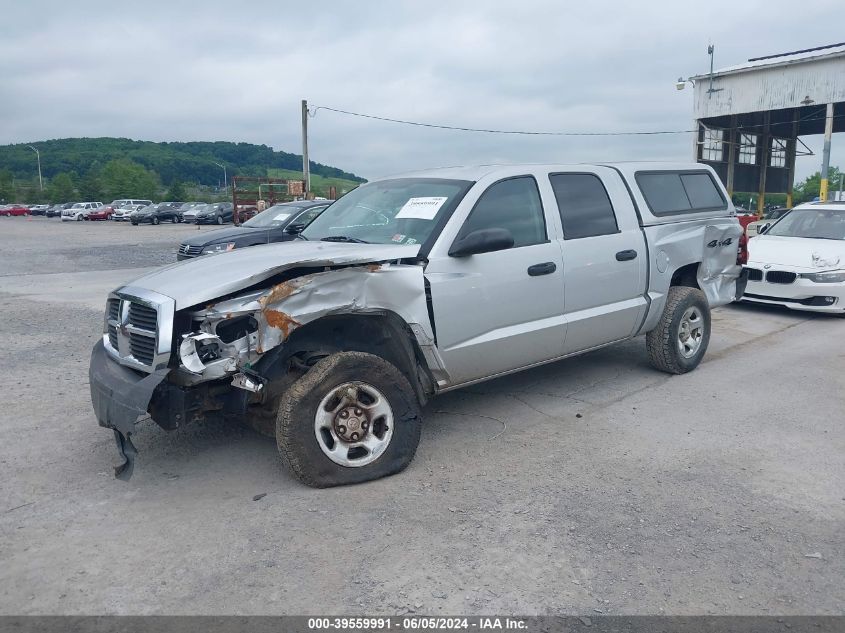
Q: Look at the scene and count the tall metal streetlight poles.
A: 2